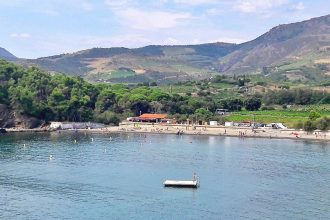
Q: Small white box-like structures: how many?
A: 2